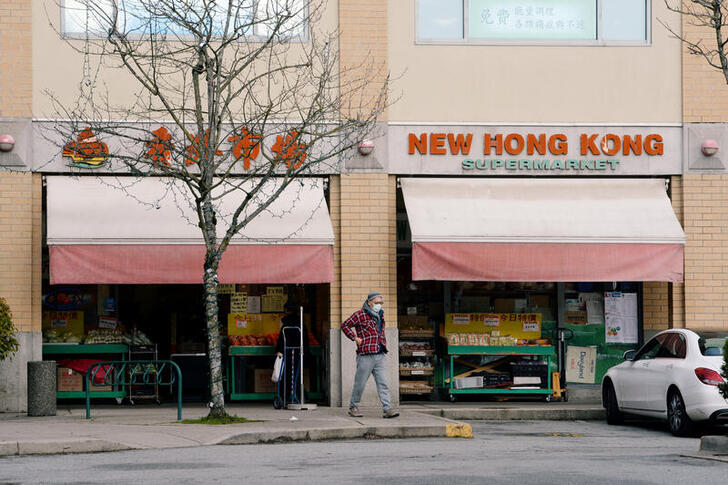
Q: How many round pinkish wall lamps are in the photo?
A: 3